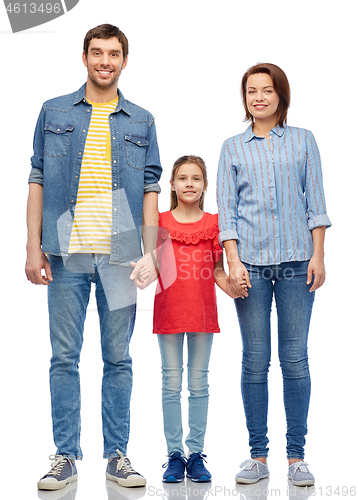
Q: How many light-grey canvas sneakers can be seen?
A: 2